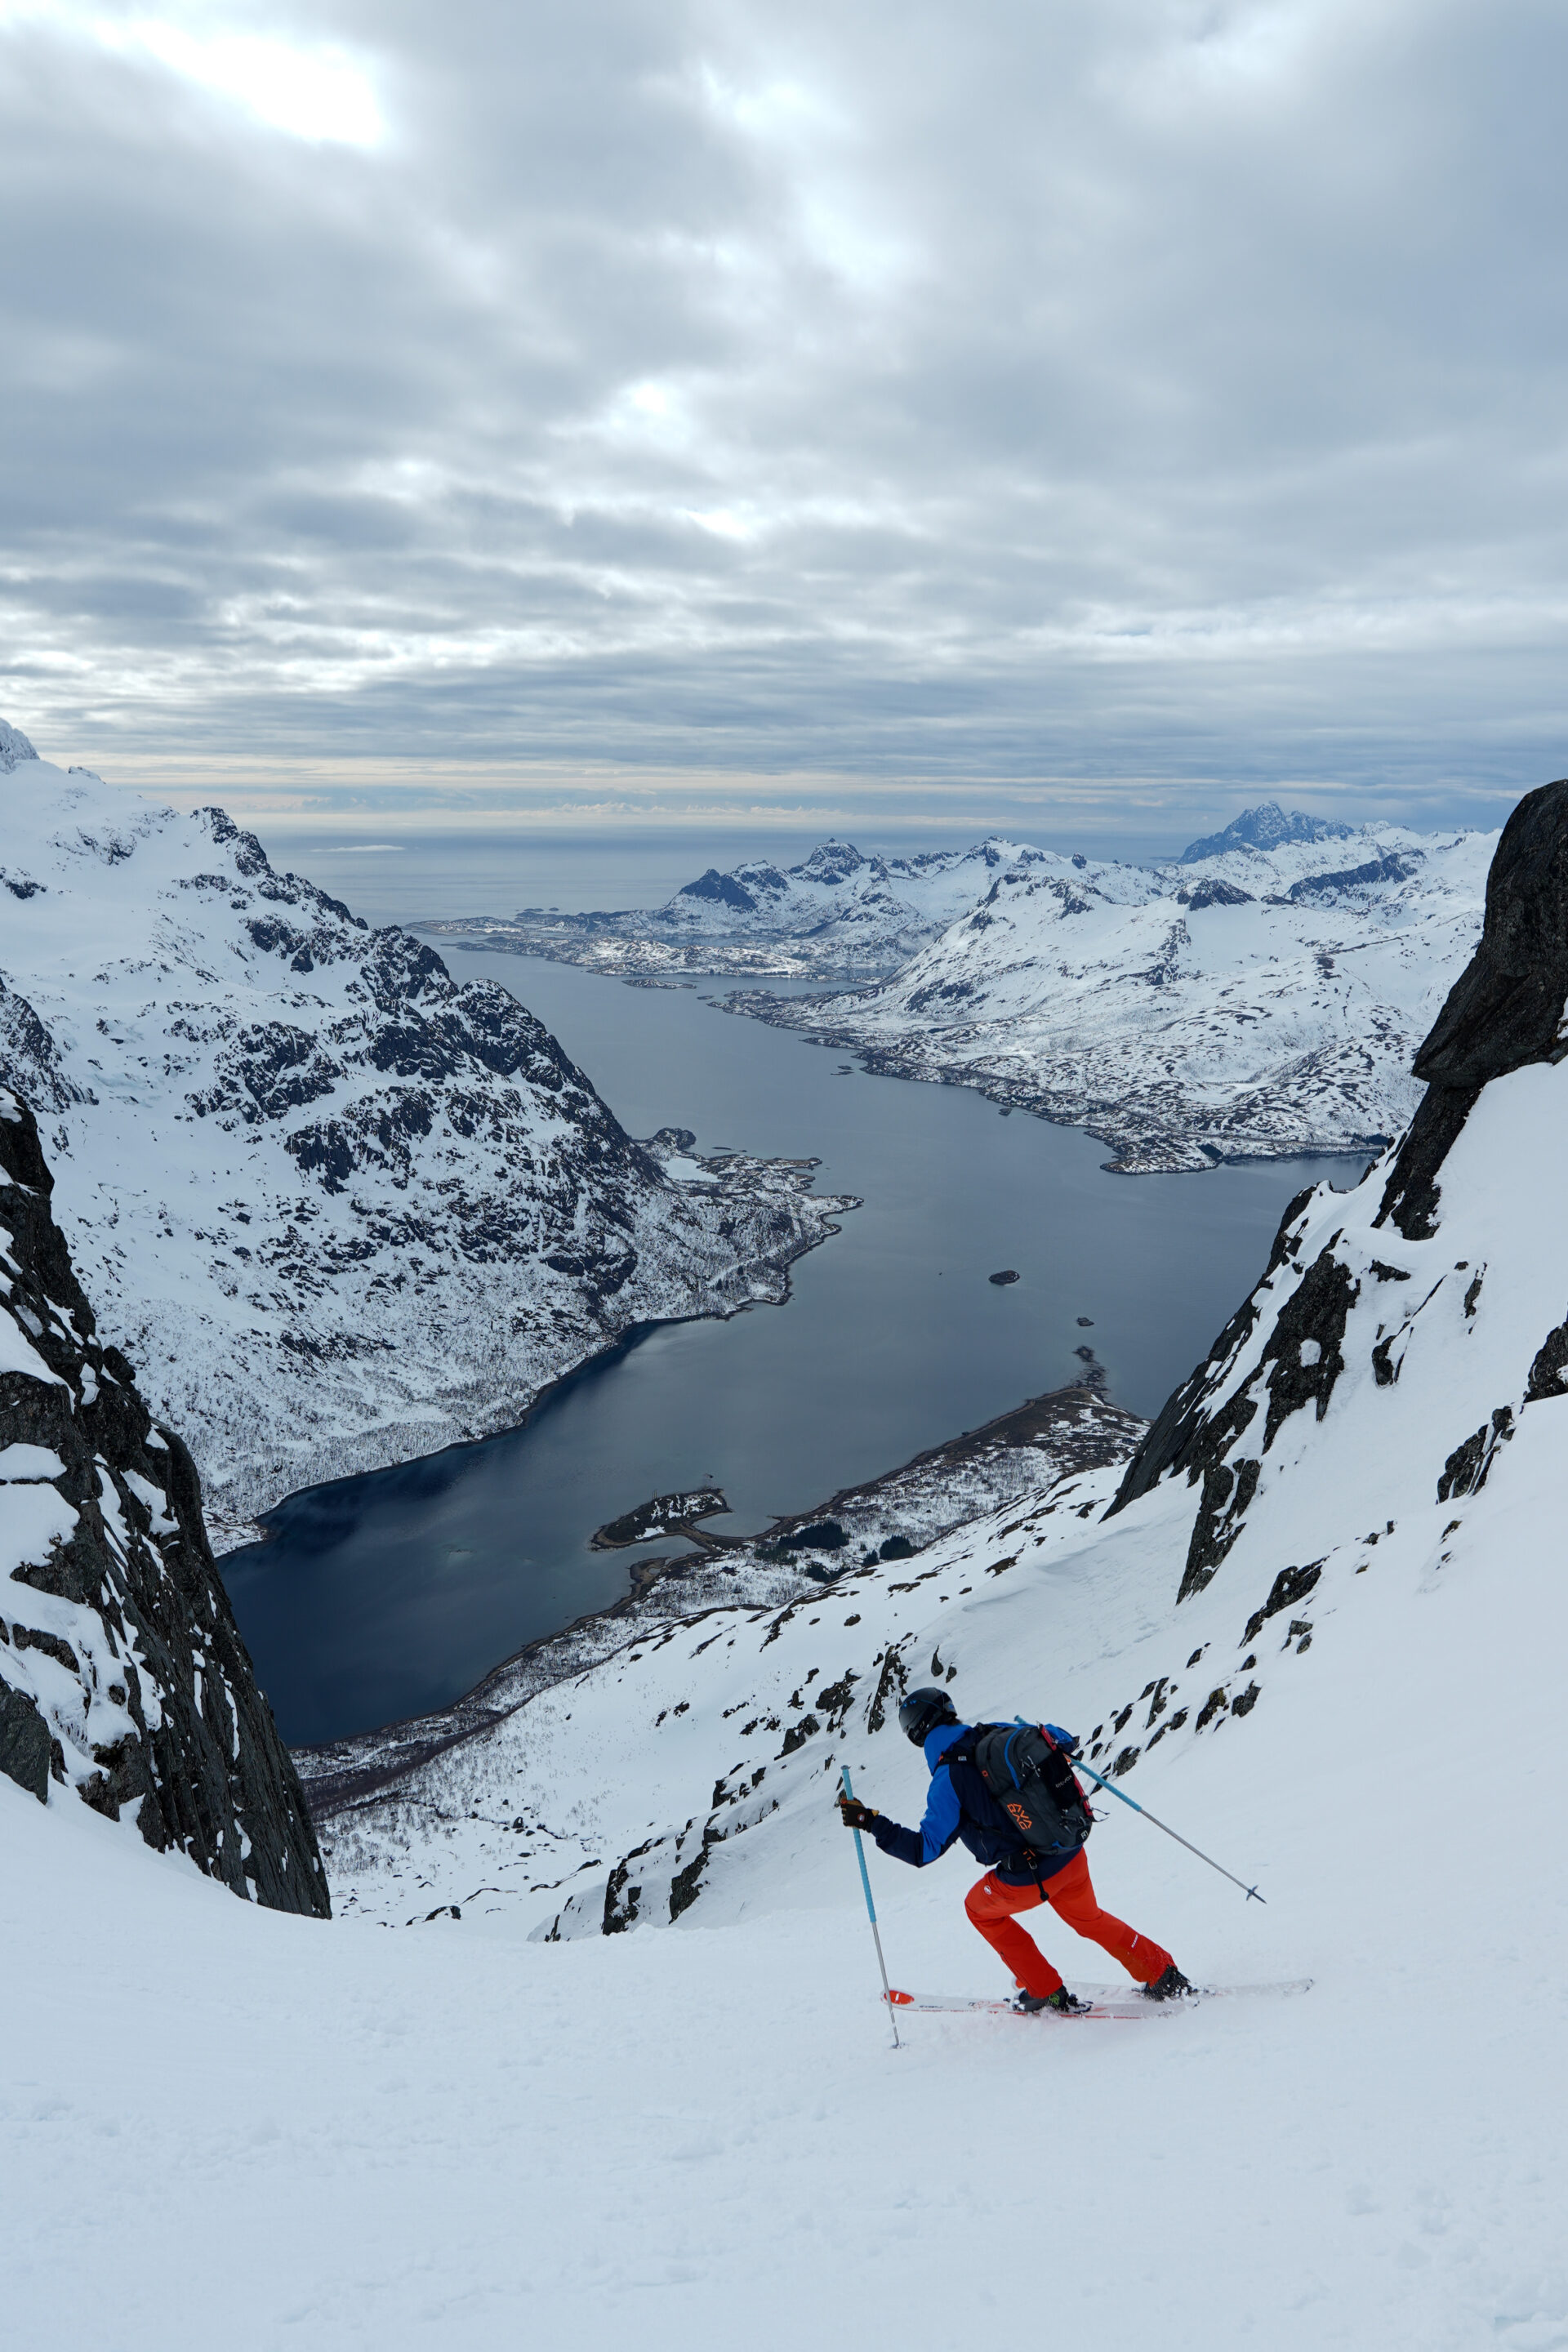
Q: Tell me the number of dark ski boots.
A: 2